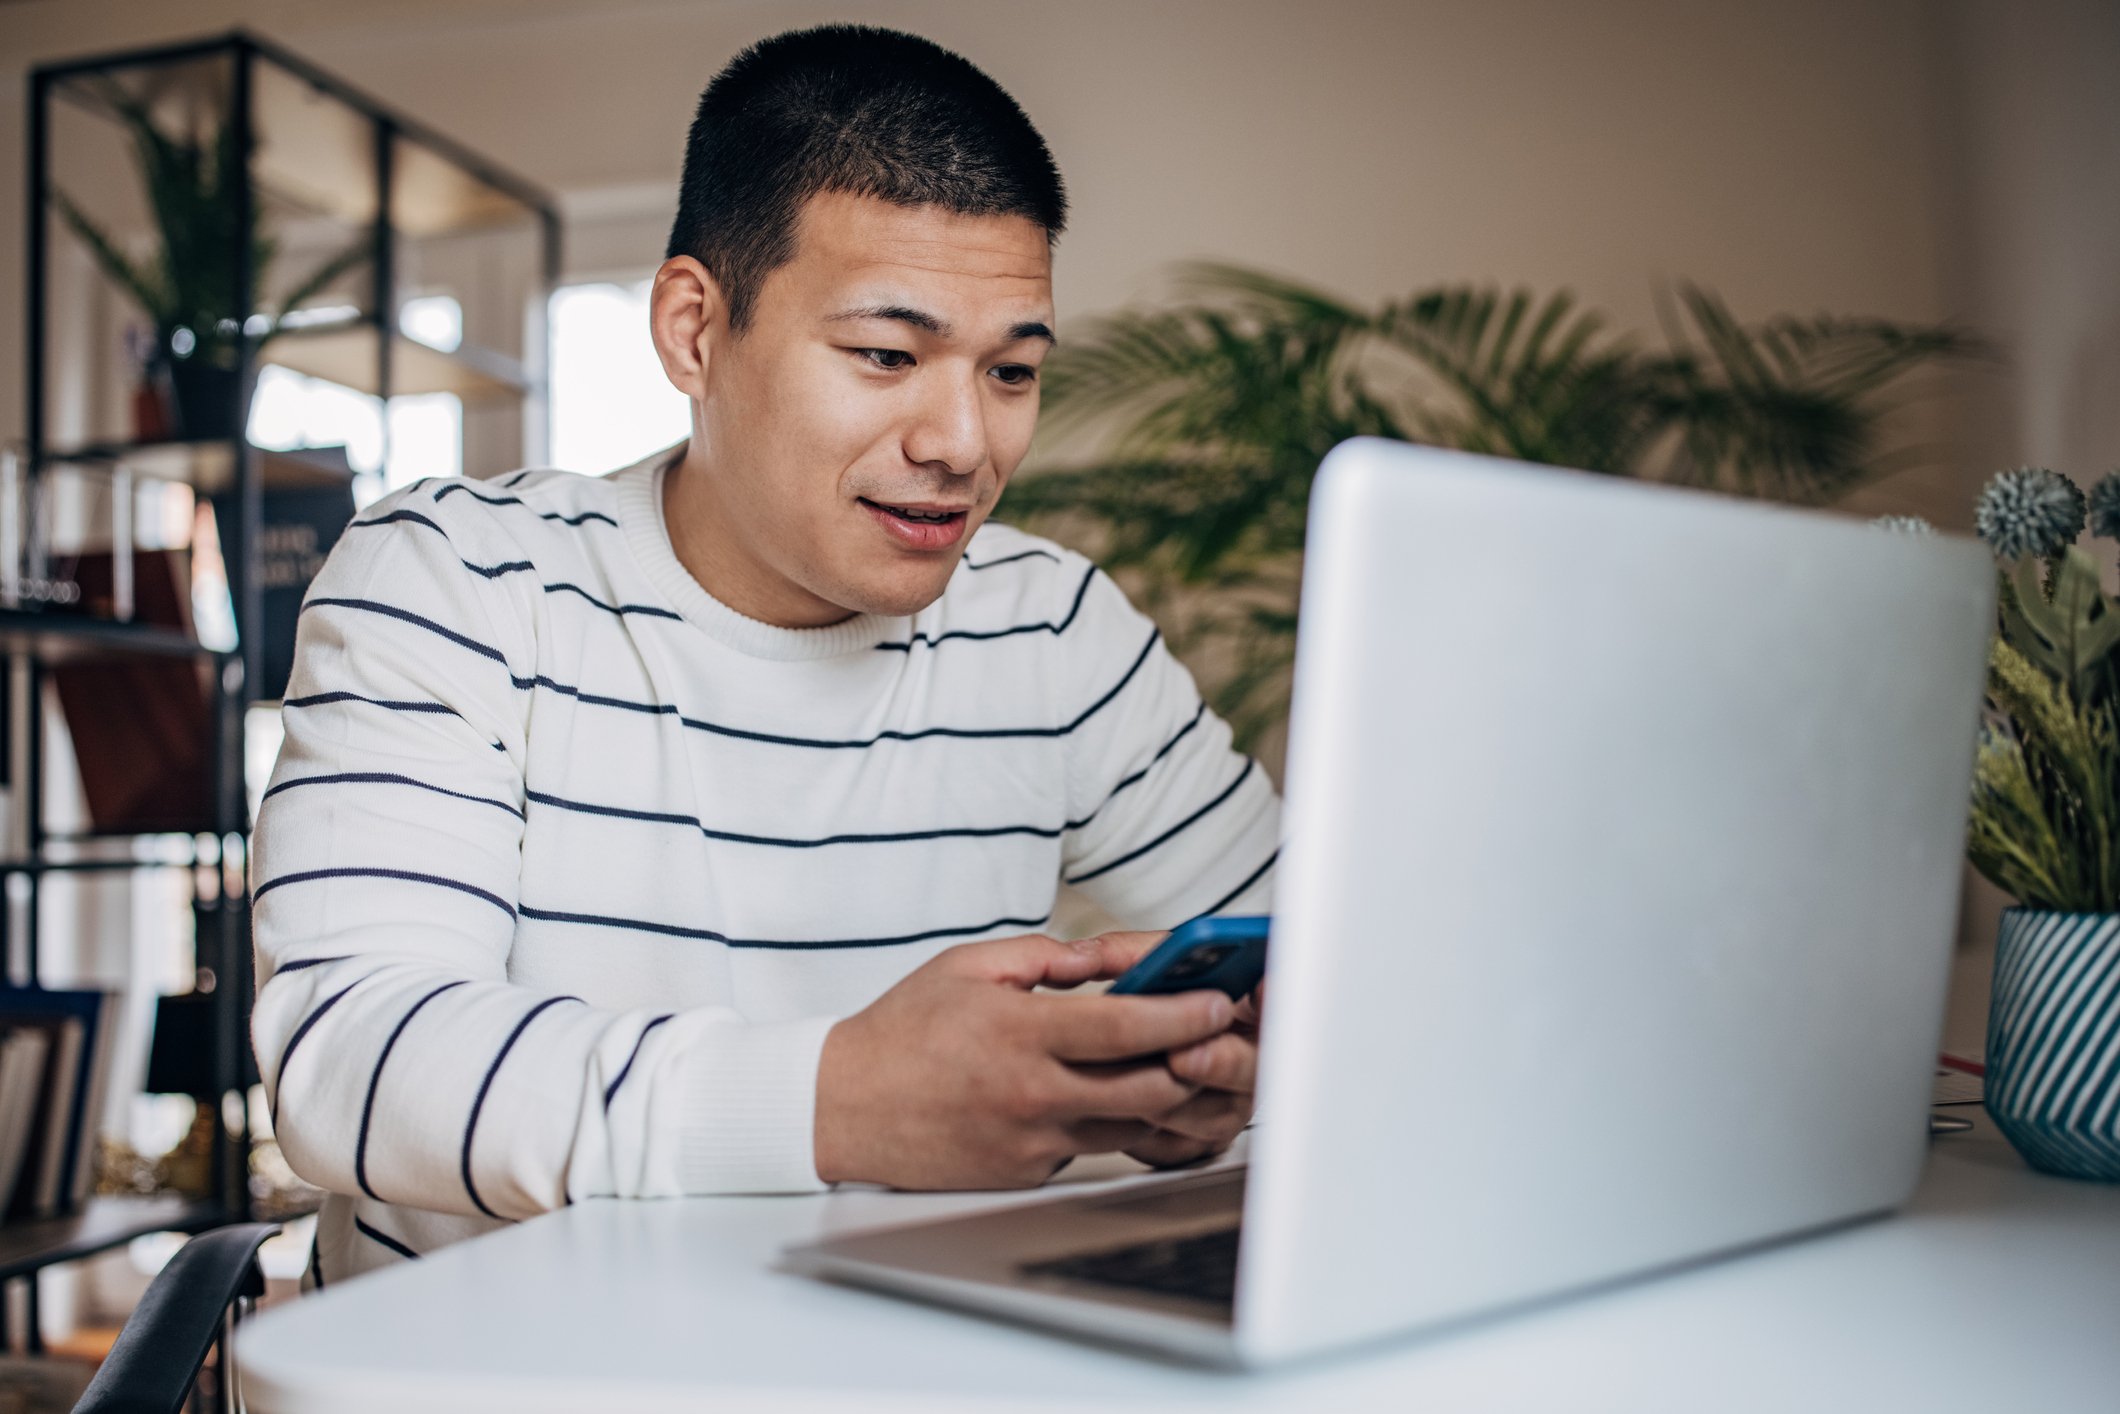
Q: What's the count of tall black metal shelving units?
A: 1